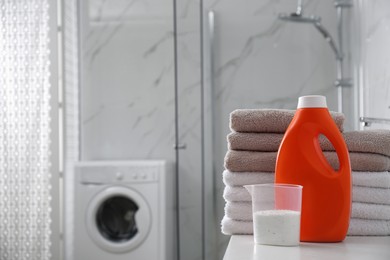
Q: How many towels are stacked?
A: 7